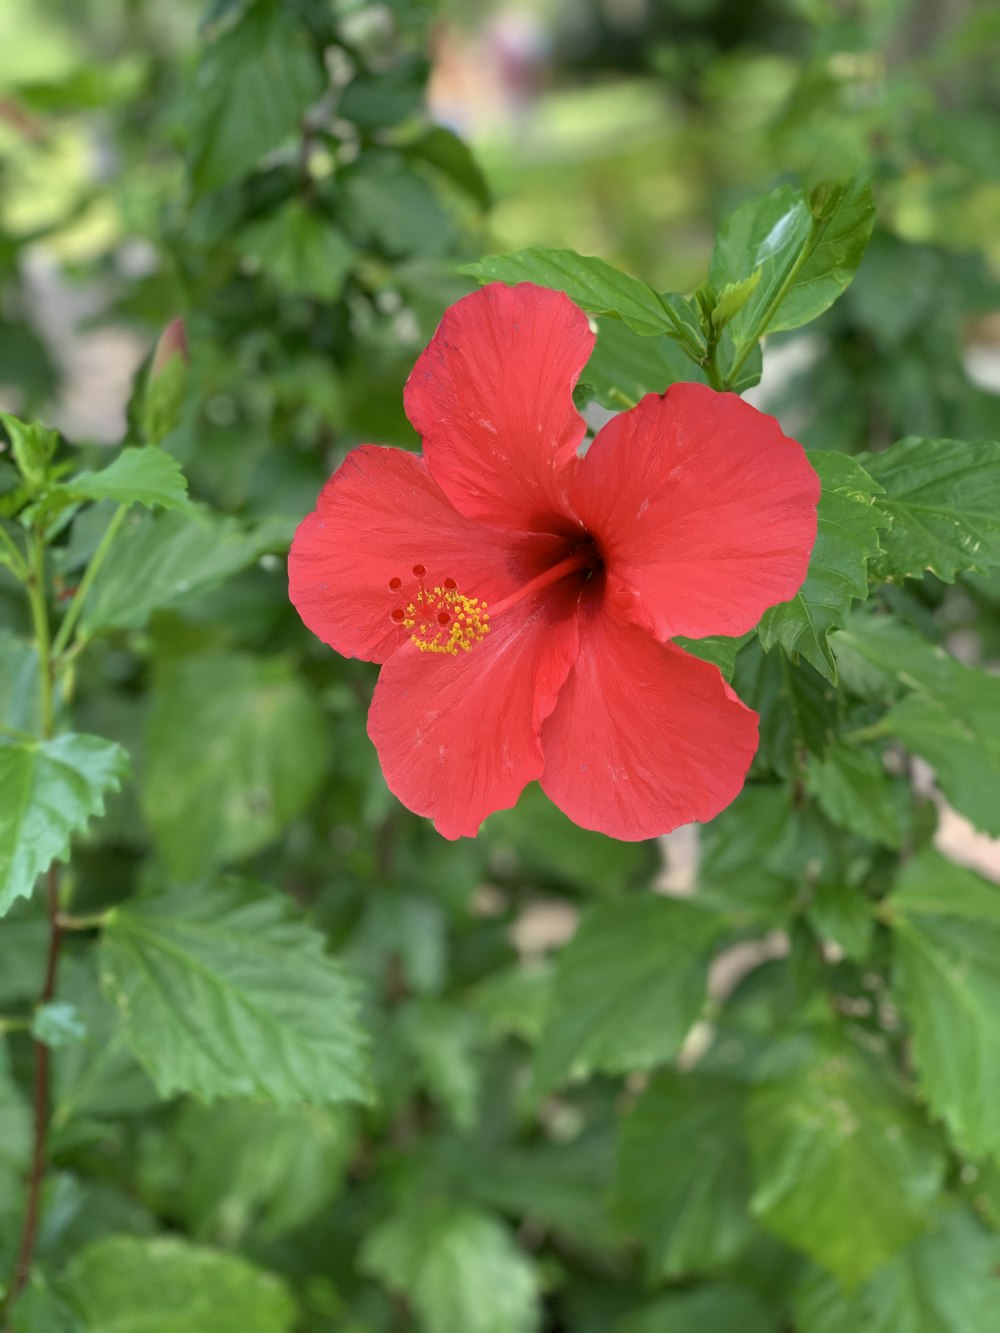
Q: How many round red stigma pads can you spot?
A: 5